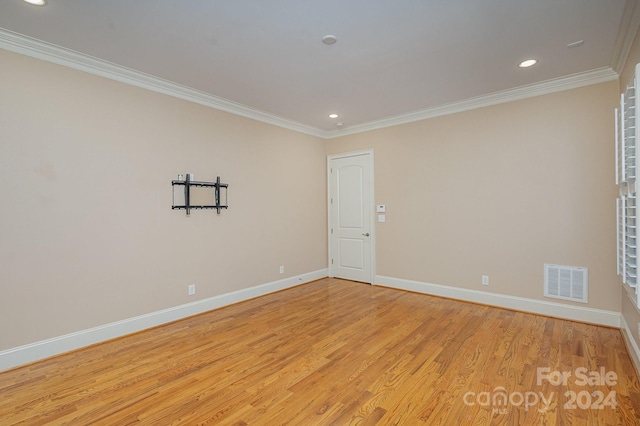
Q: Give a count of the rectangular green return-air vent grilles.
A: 0